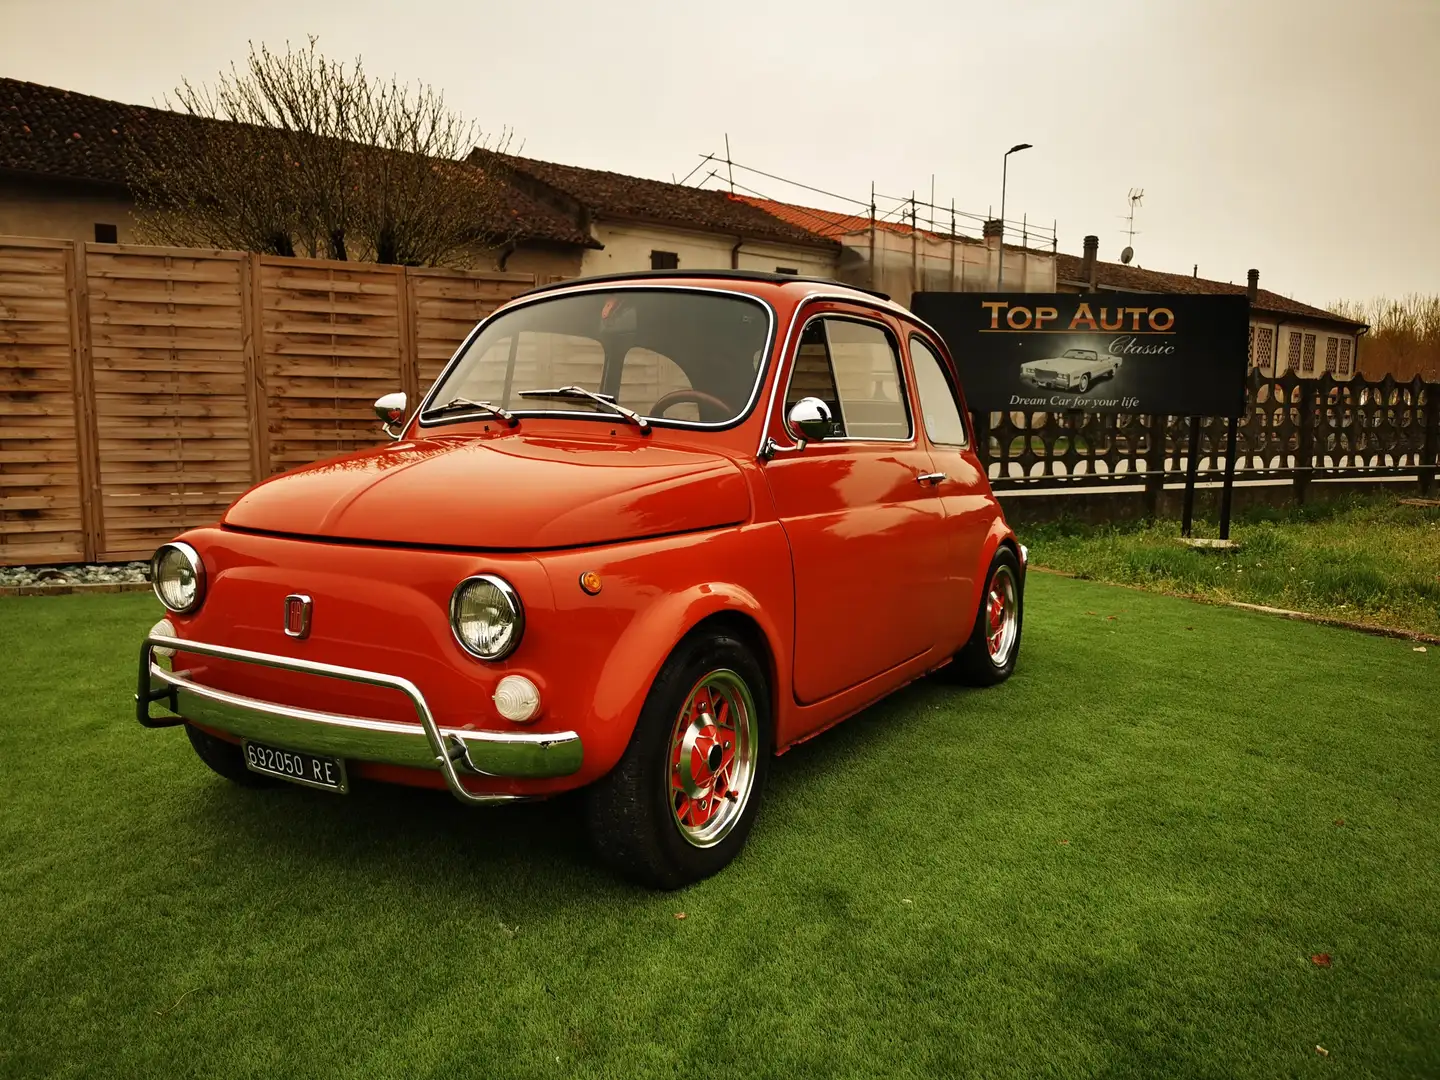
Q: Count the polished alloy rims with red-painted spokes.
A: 2